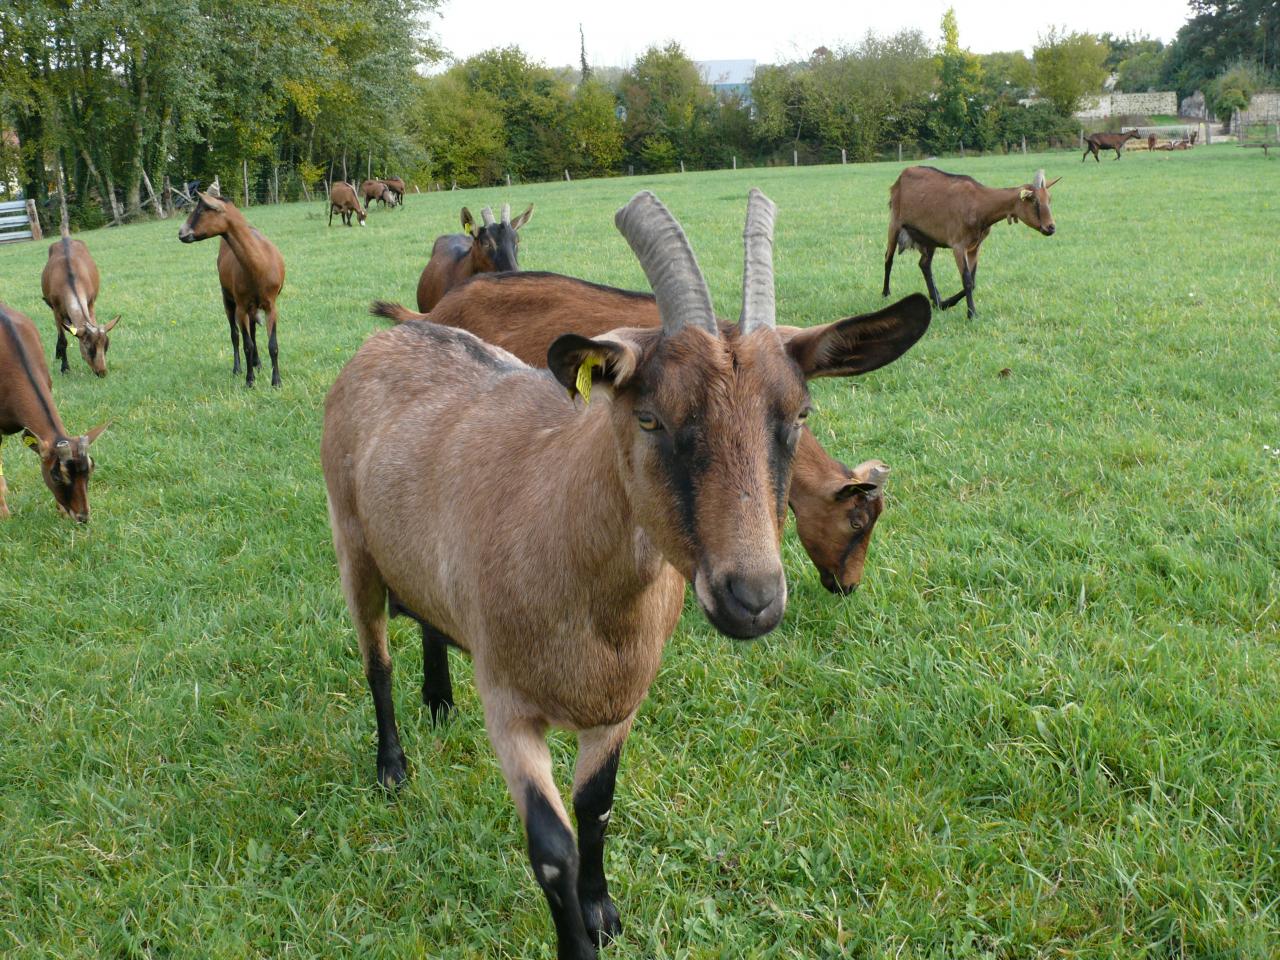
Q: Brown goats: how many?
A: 11